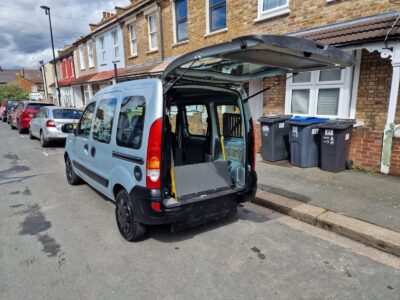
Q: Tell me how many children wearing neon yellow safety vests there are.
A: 0